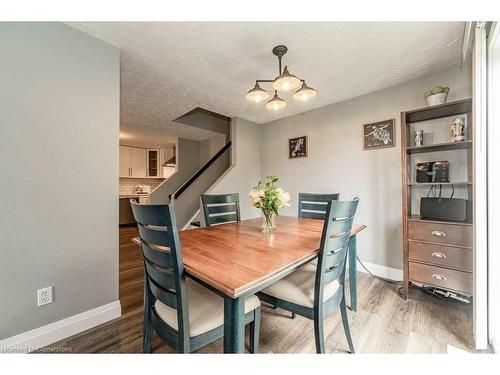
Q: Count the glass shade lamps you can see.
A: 4